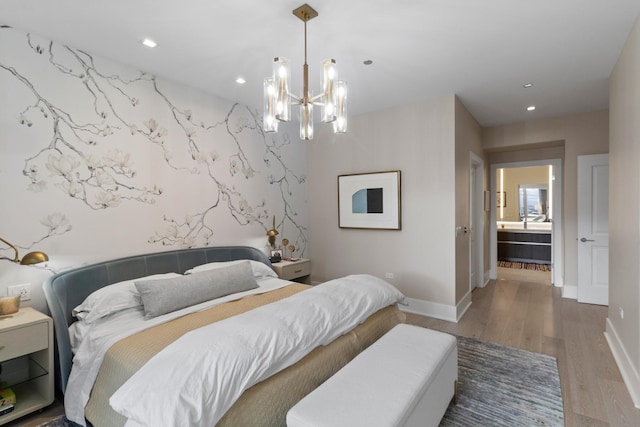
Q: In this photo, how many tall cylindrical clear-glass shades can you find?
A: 5